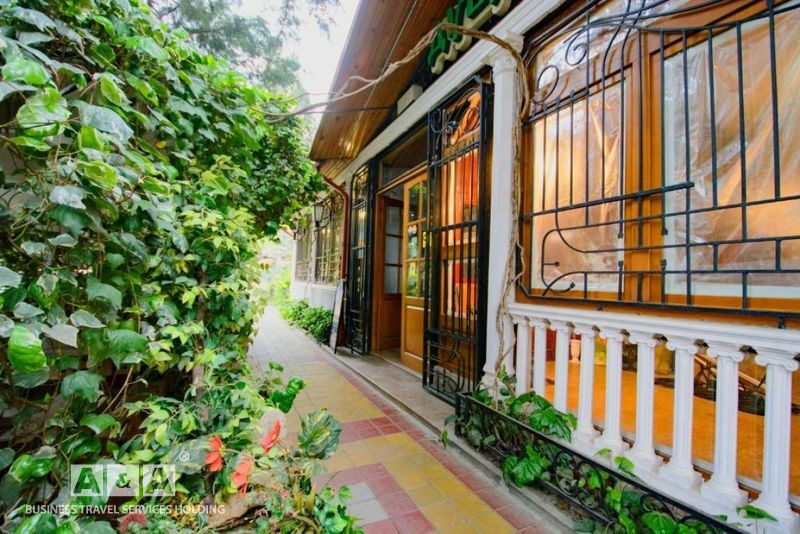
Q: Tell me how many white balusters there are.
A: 9